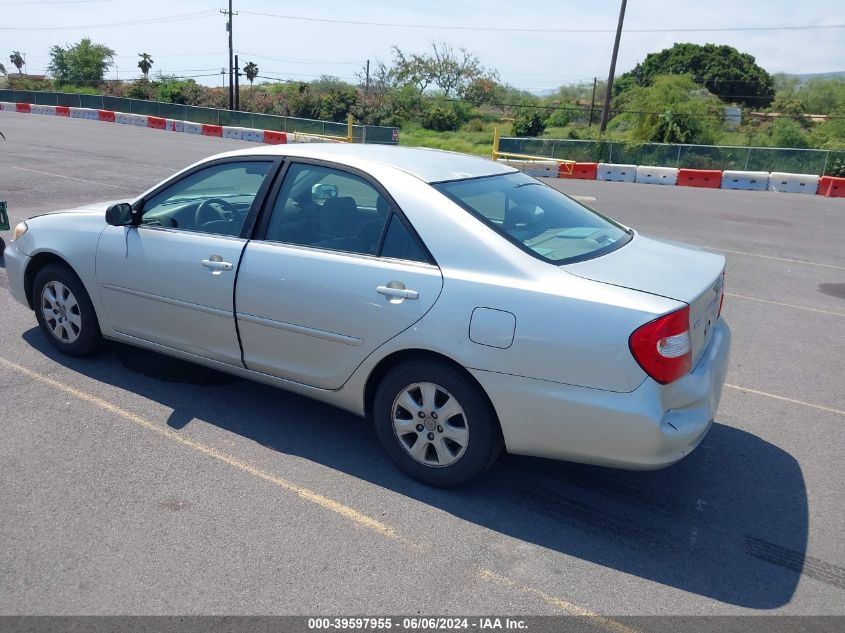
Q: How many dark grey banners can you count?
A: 1